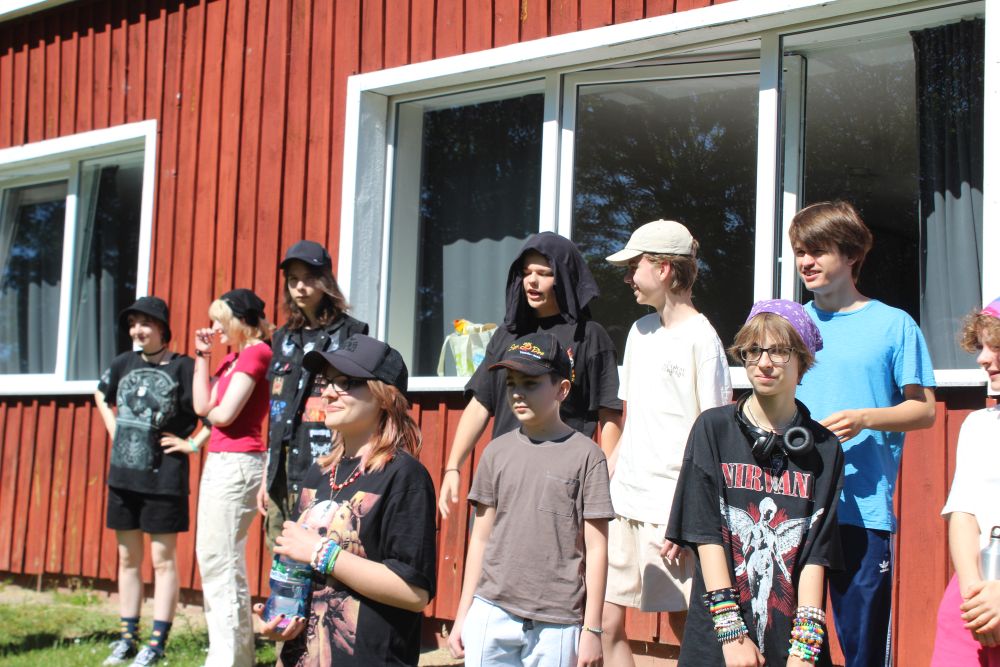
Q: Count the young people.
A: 10